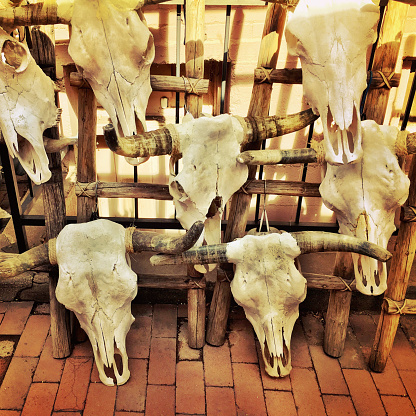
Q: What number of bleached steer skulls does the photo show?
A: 7